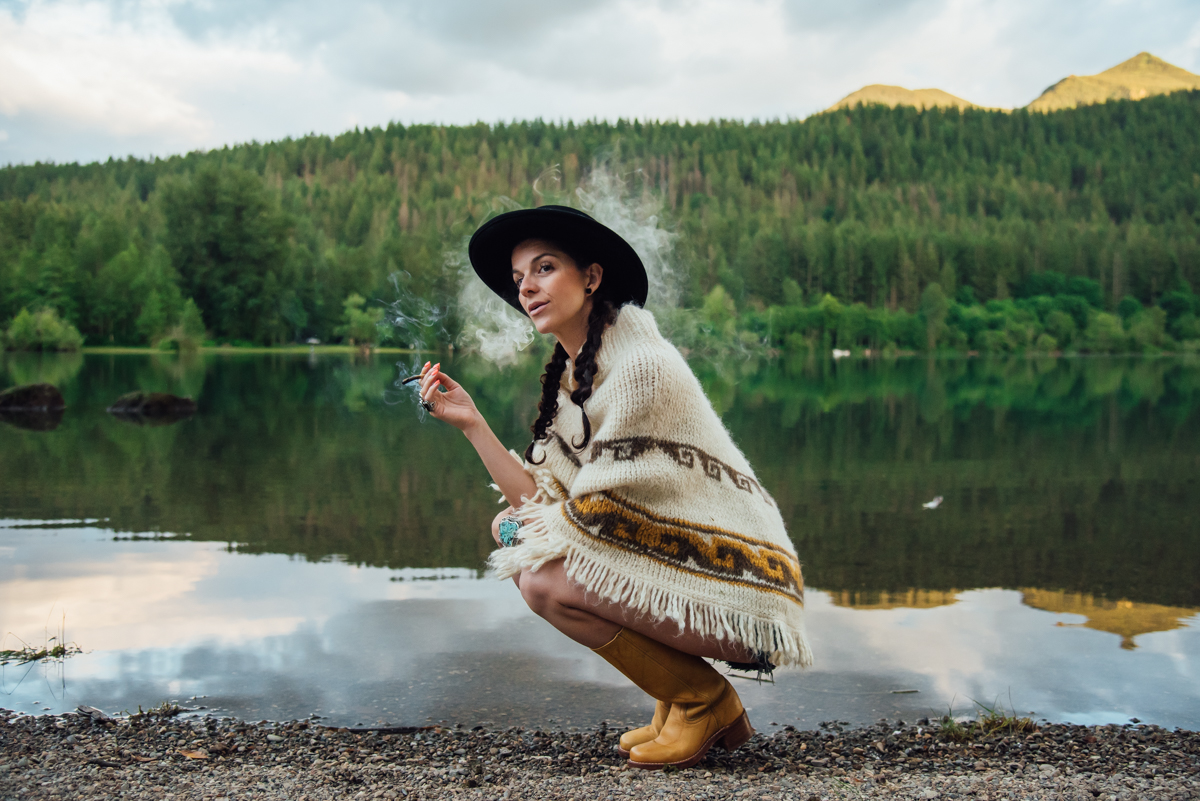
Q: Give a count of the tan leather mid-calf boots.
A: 2